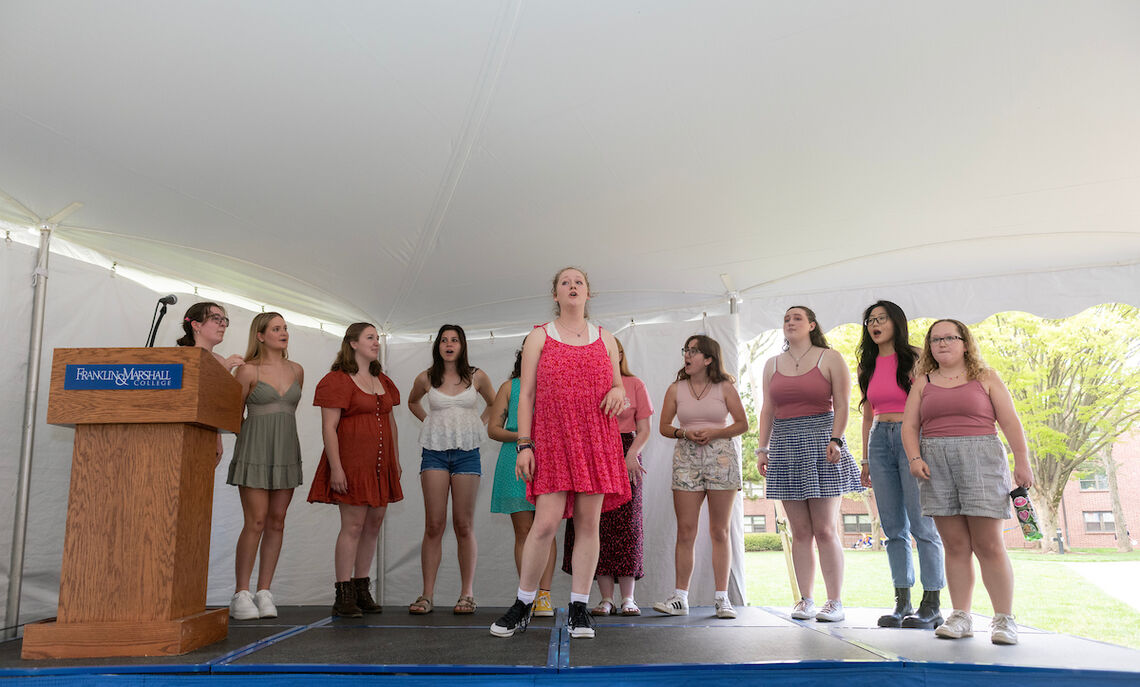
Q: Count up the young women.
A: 11